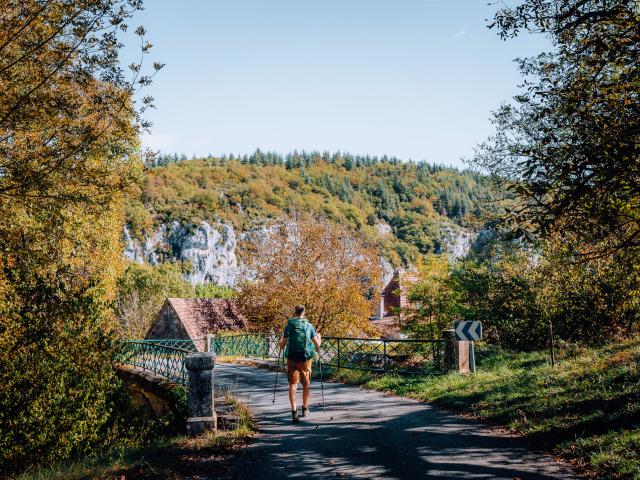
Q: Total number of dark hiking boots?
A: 2